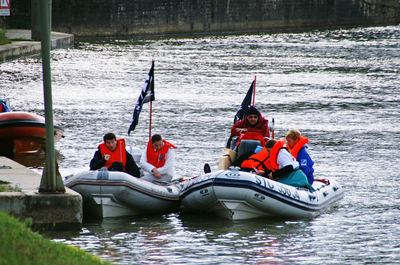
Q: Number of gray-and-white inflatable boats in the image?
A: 2